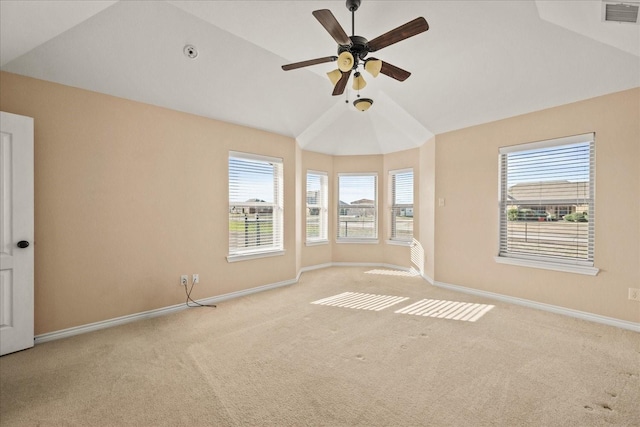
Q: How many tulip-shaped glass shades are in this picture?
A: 4